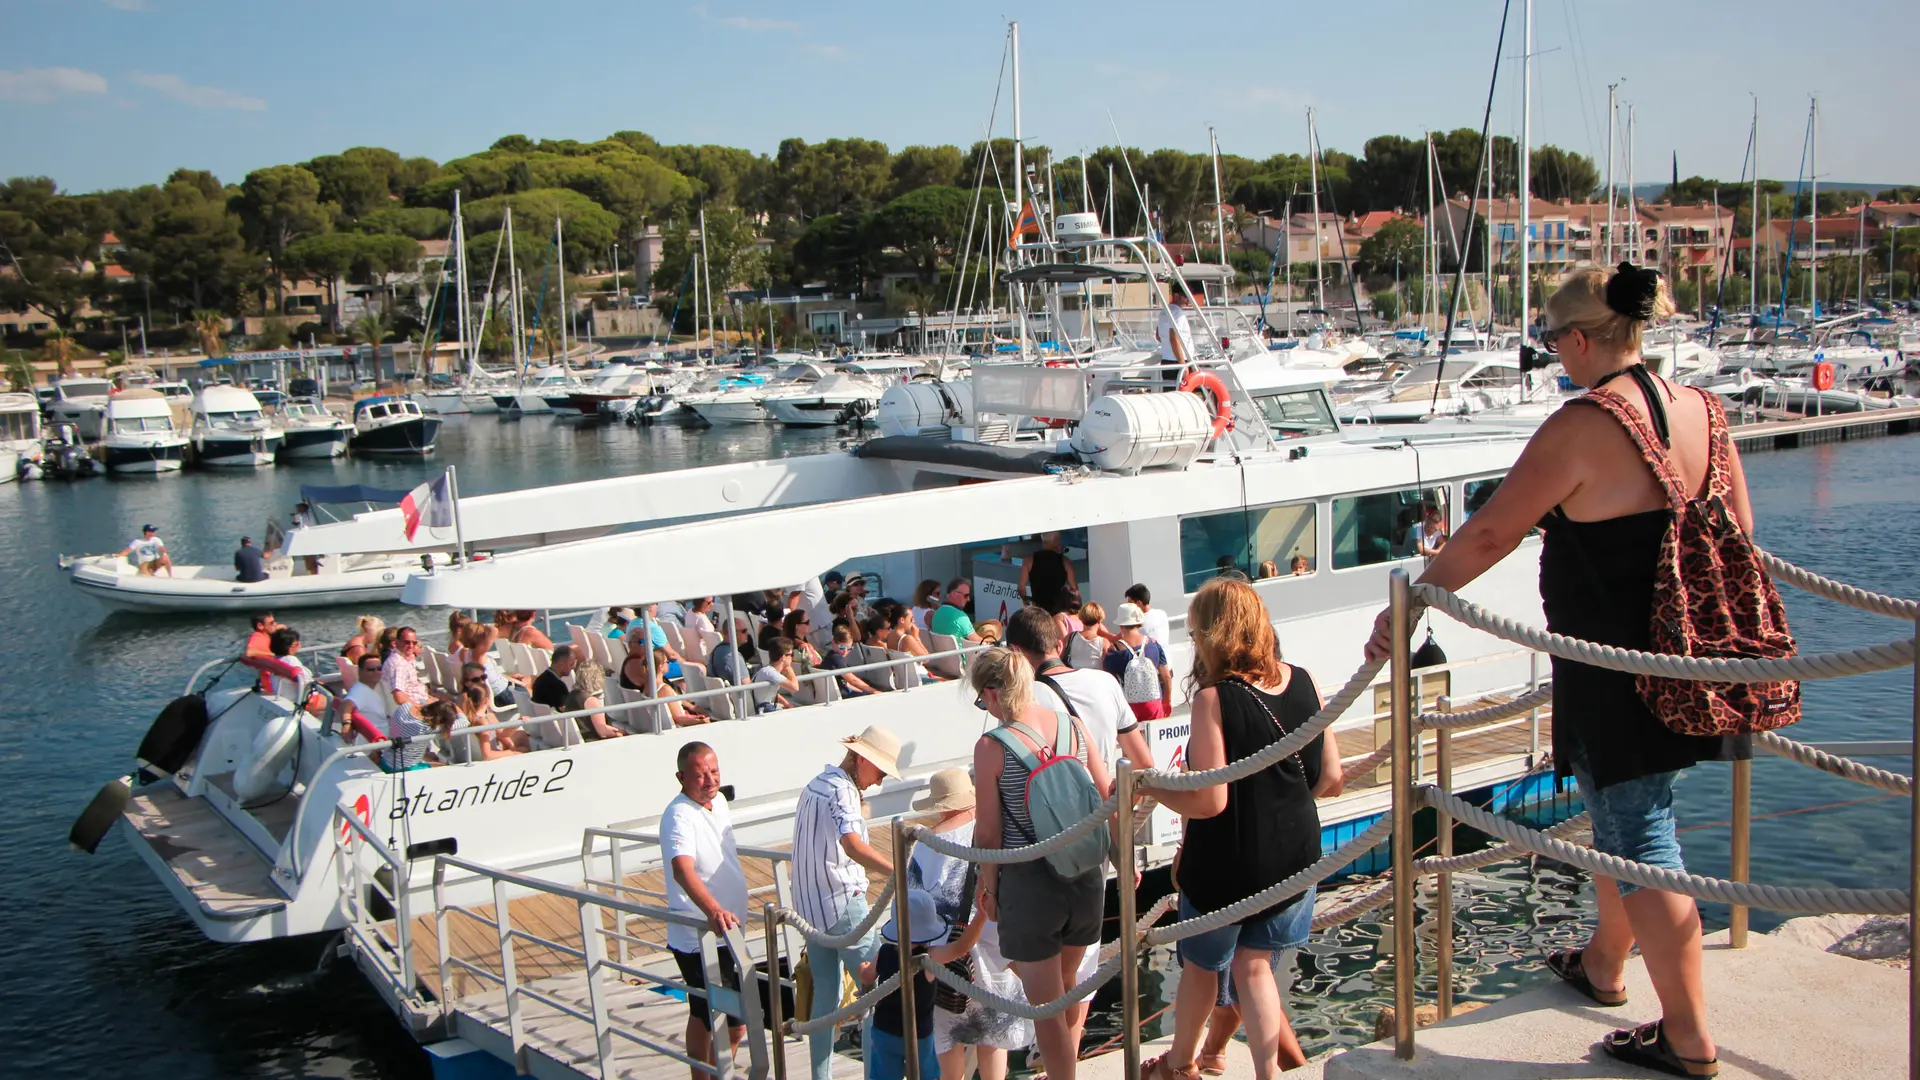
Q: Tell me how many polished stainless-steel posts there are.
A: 7